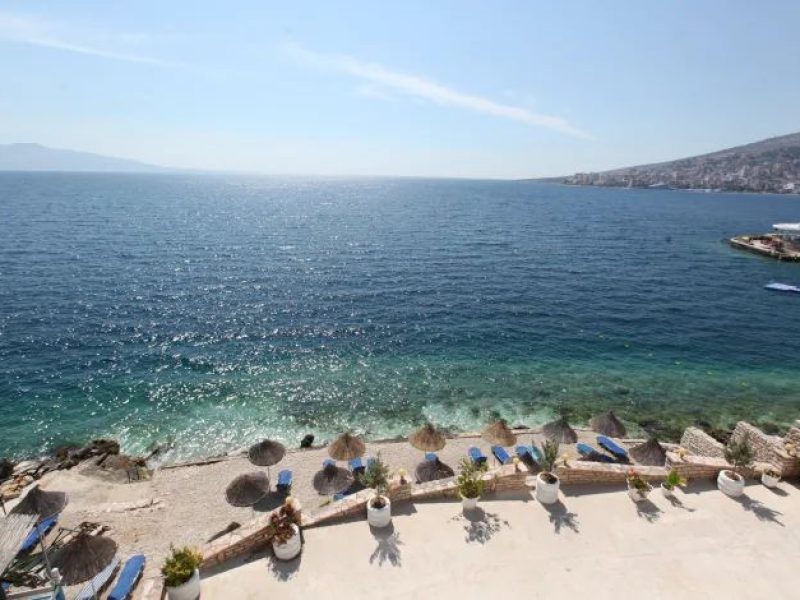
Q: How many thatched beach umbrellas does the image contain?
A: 12